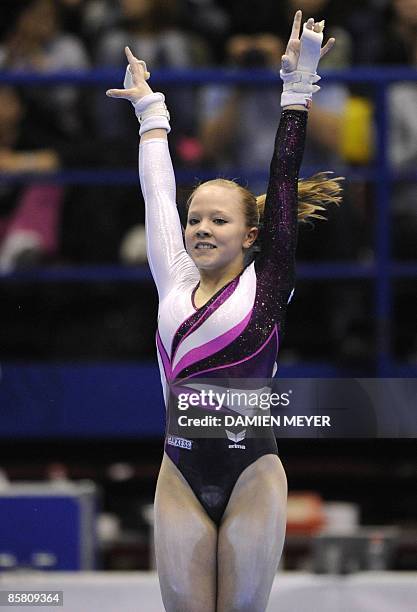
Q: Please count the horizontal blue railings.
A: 3